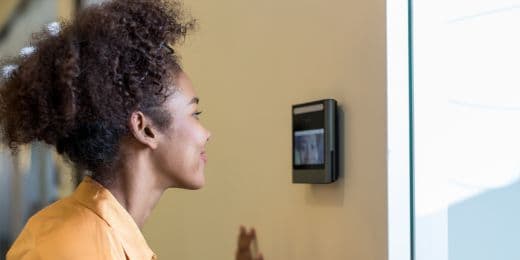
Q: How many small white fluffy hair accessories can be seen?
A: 3